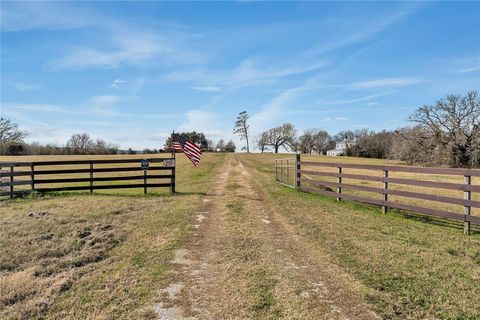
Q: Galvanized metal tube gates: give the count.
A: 1